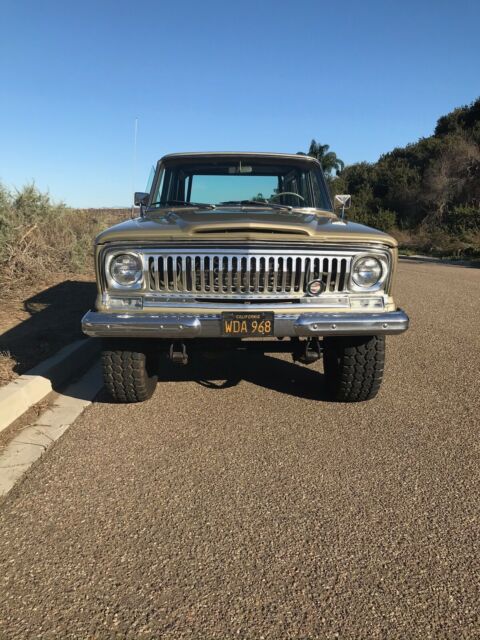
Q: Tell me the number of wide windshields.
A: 1